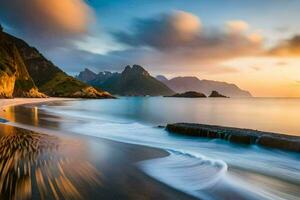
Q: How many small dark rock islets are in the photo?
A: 2